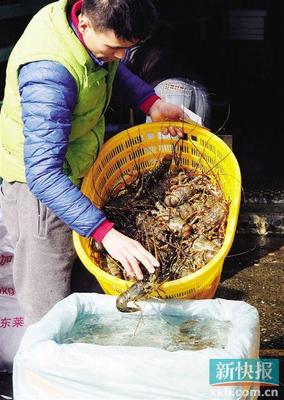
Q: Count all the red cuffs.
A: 2